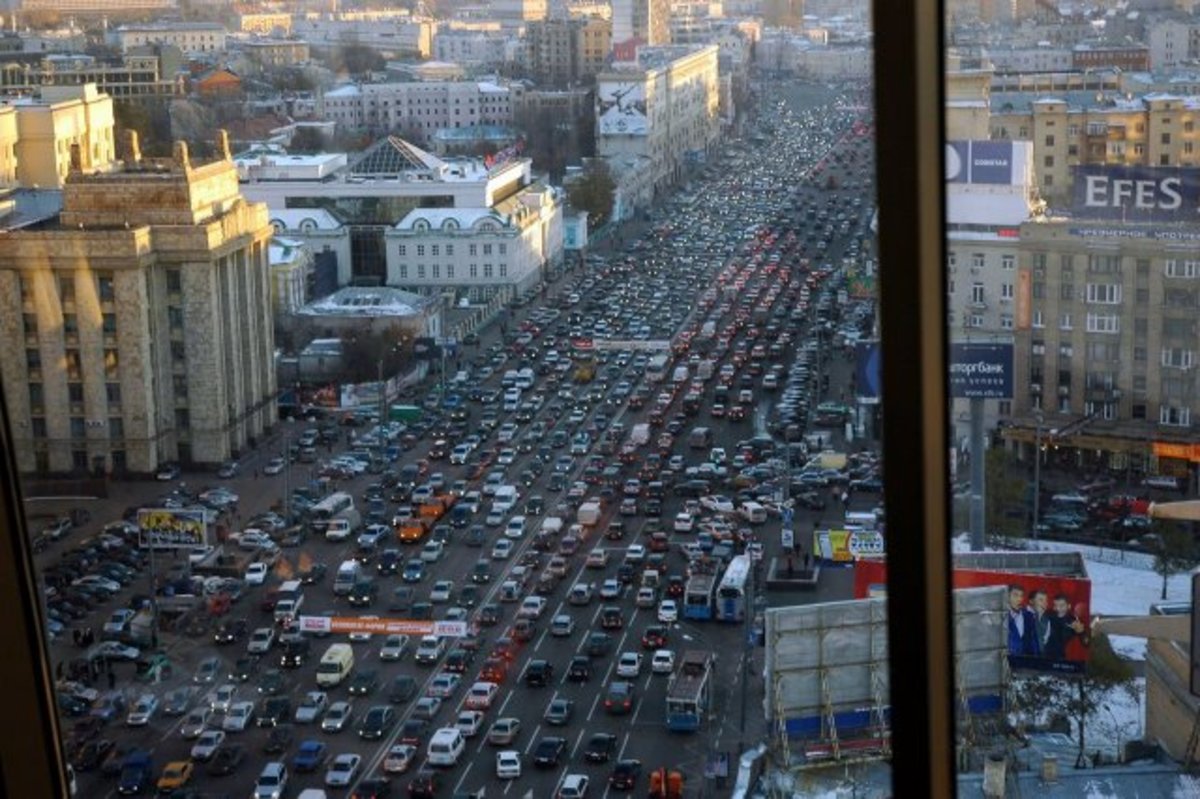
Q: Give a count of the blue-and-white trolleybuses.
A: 3